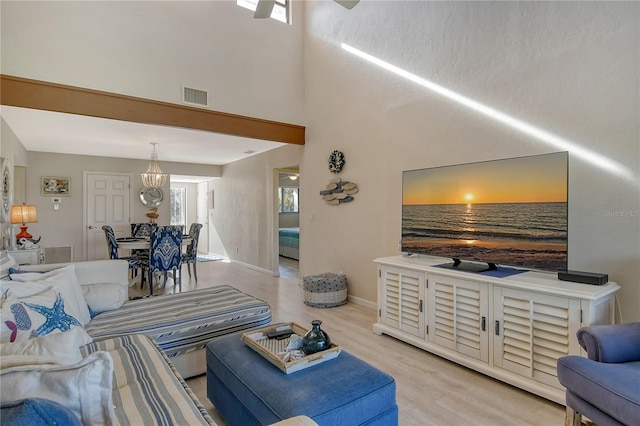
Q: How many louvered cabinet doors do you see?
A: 3